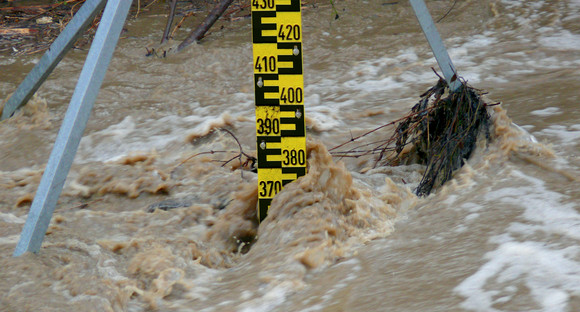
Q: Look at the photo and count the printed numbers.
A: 7